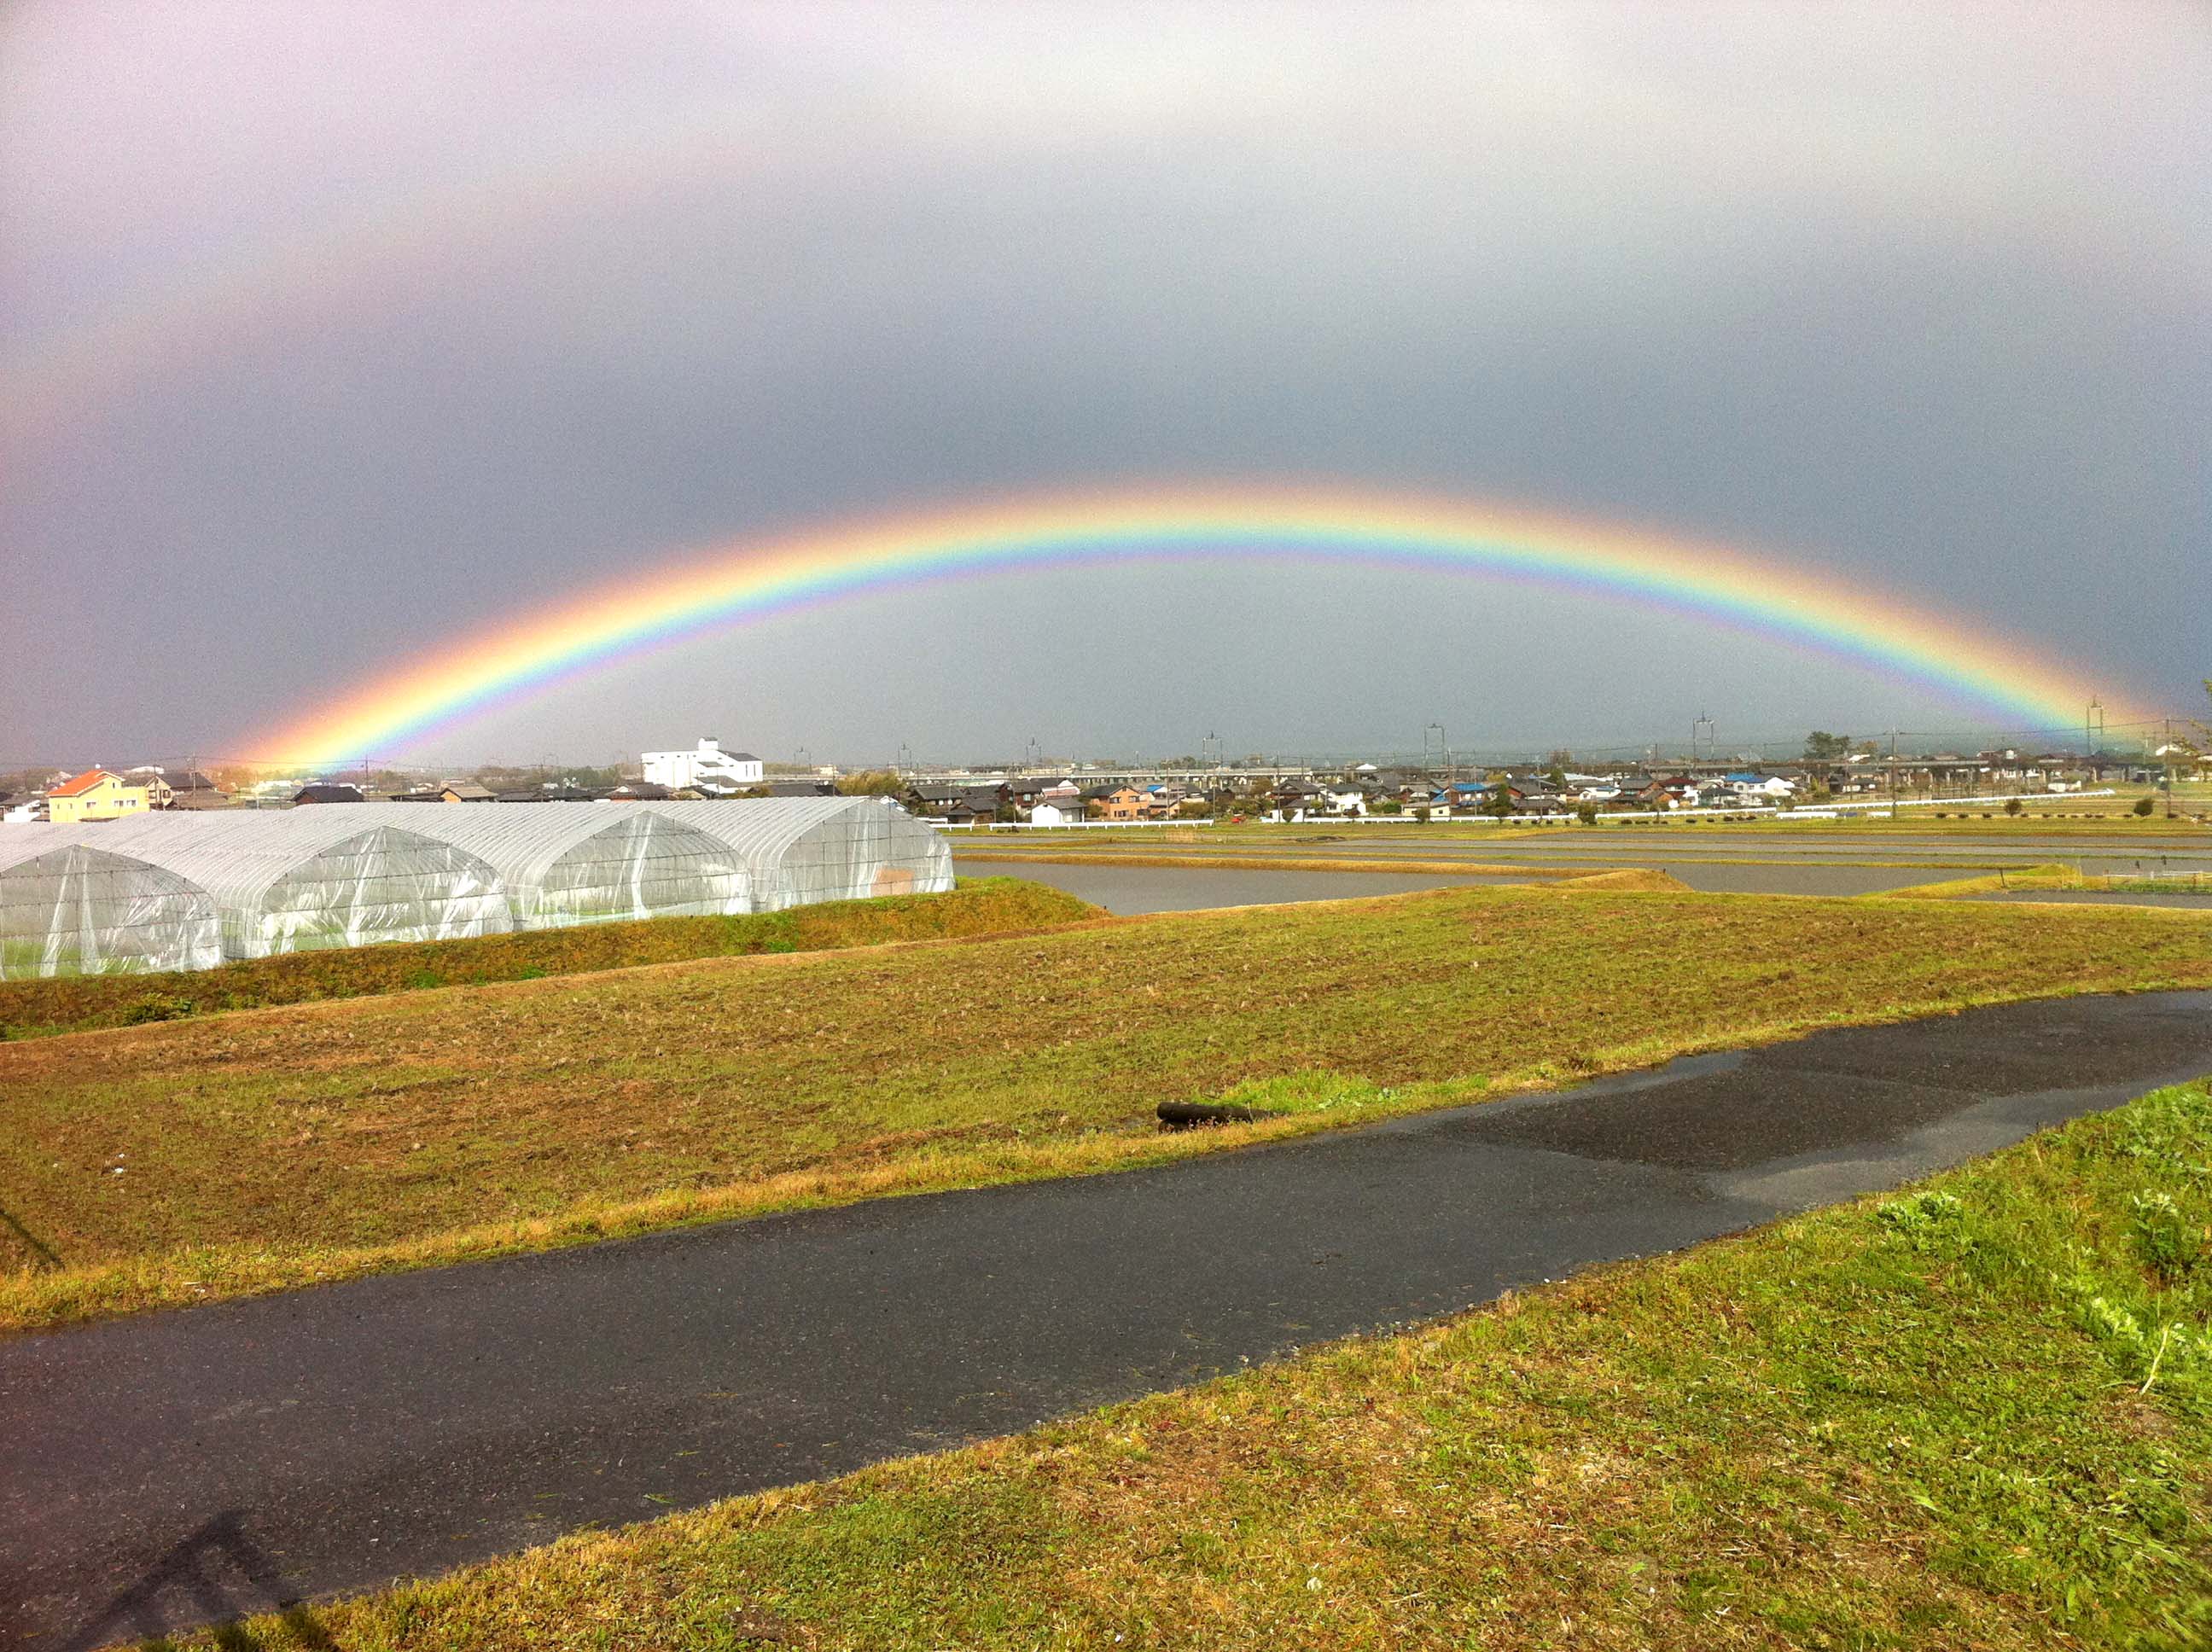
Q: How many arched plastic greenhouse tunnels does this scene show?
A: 4